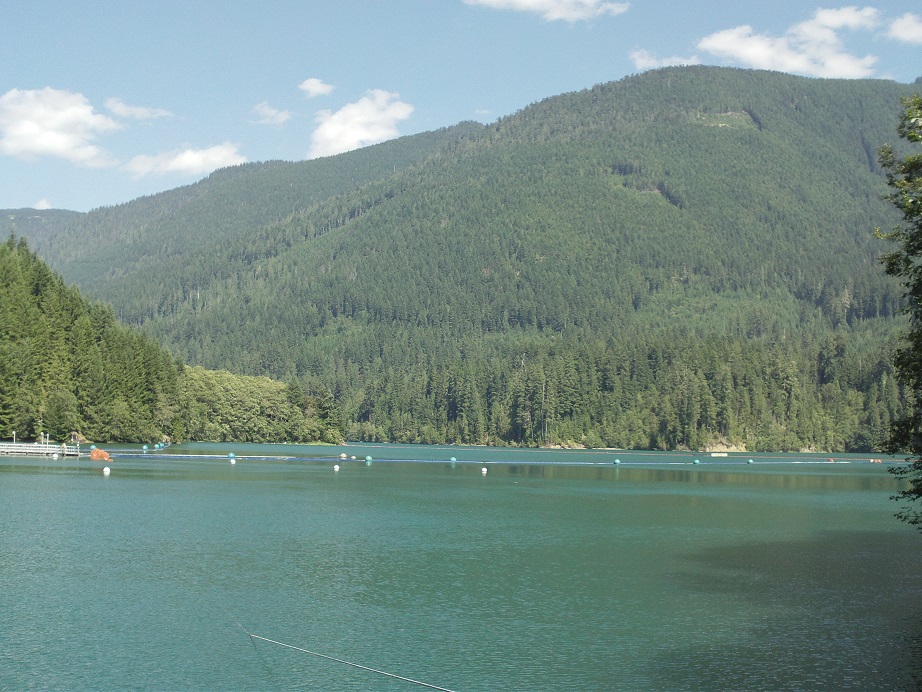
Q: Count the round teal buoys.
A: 10